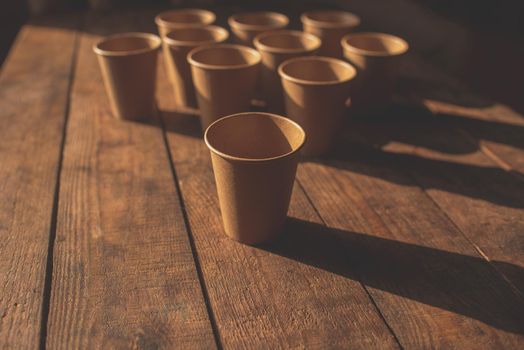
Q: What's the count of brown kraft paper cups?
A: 10